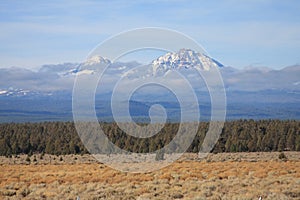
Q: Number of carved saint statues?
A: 0